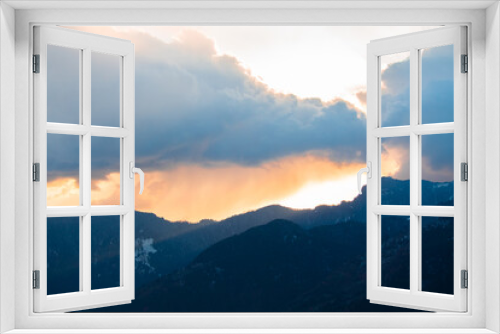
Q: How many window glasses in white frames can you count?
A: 12